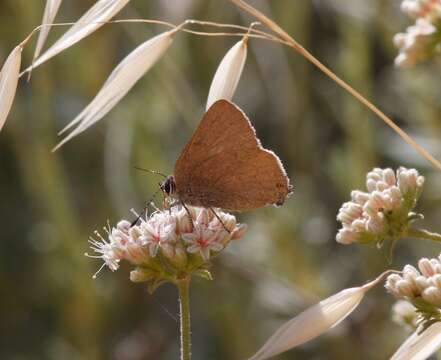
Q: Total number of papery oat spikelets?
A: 7